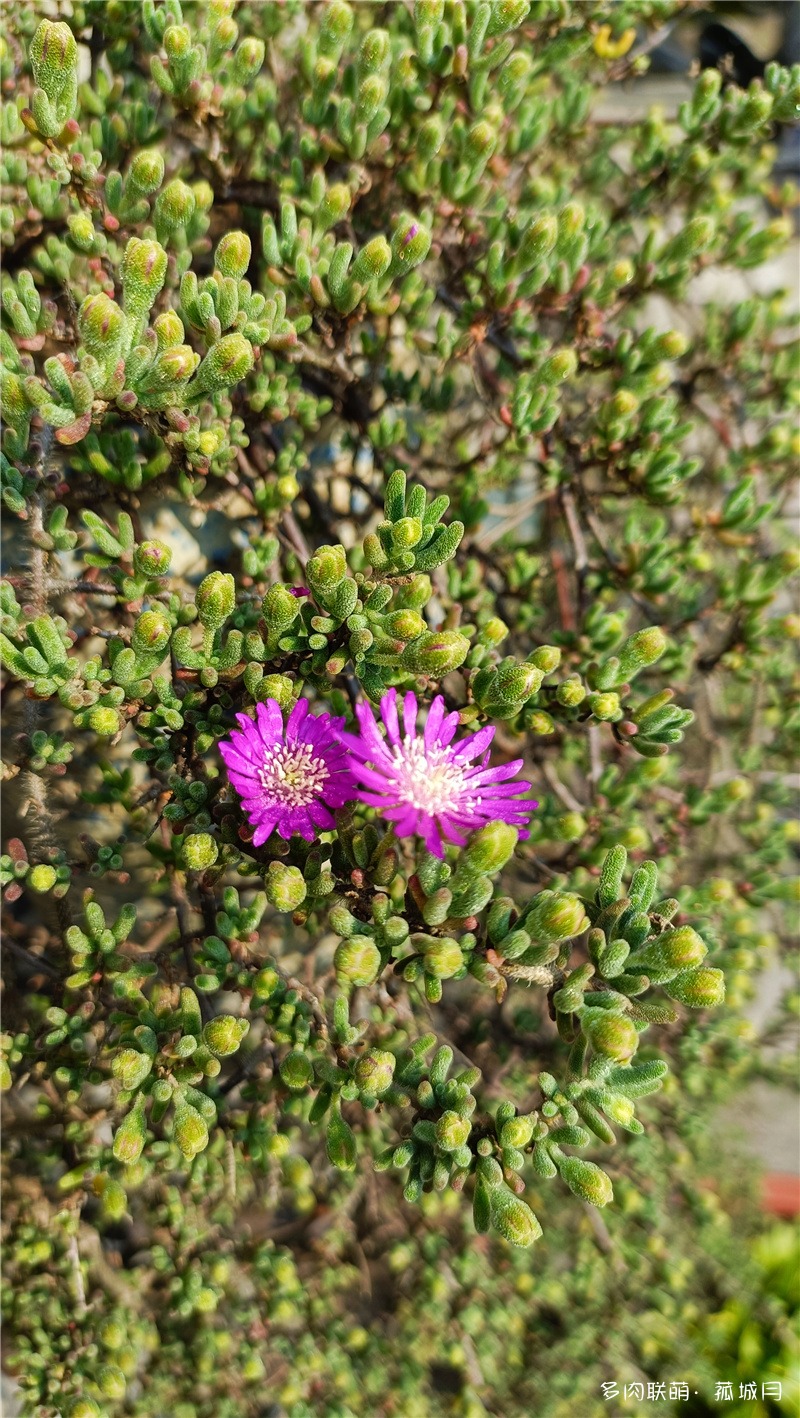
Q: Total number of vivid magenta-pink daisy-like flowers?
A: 2